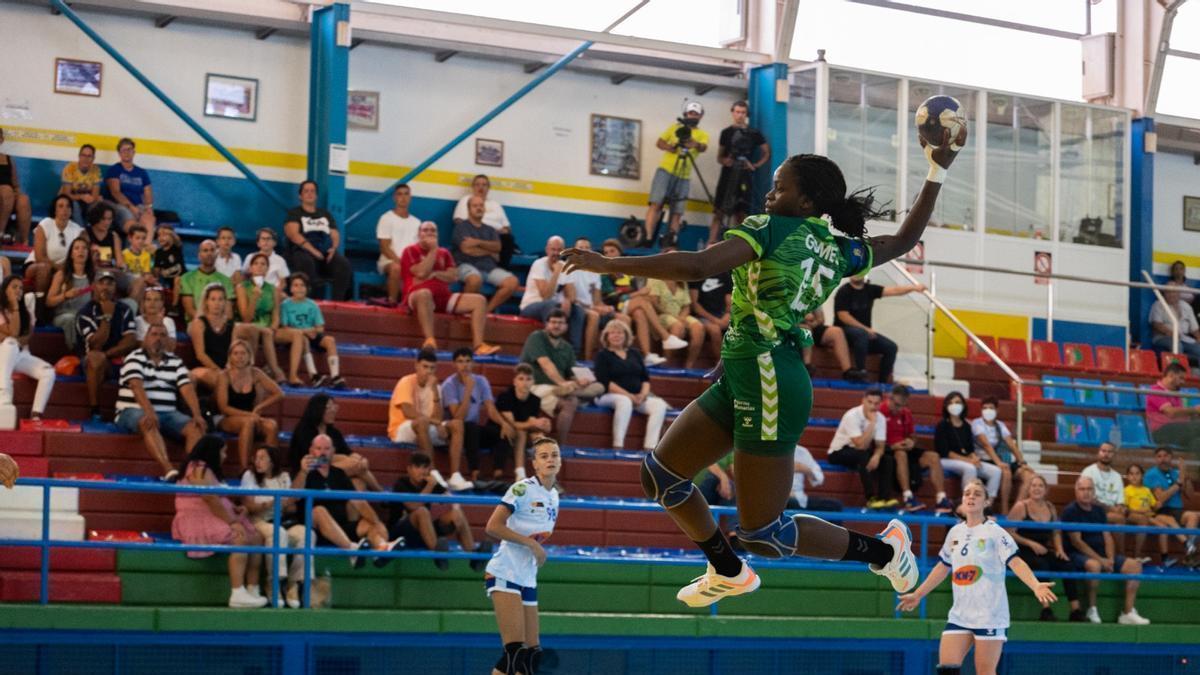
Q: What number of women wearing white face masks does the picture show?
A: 2